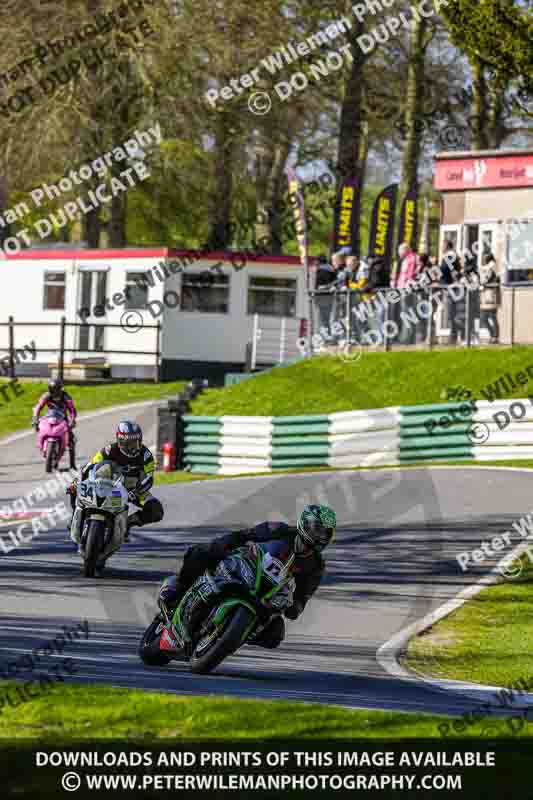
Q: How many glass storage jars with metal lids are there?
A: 0